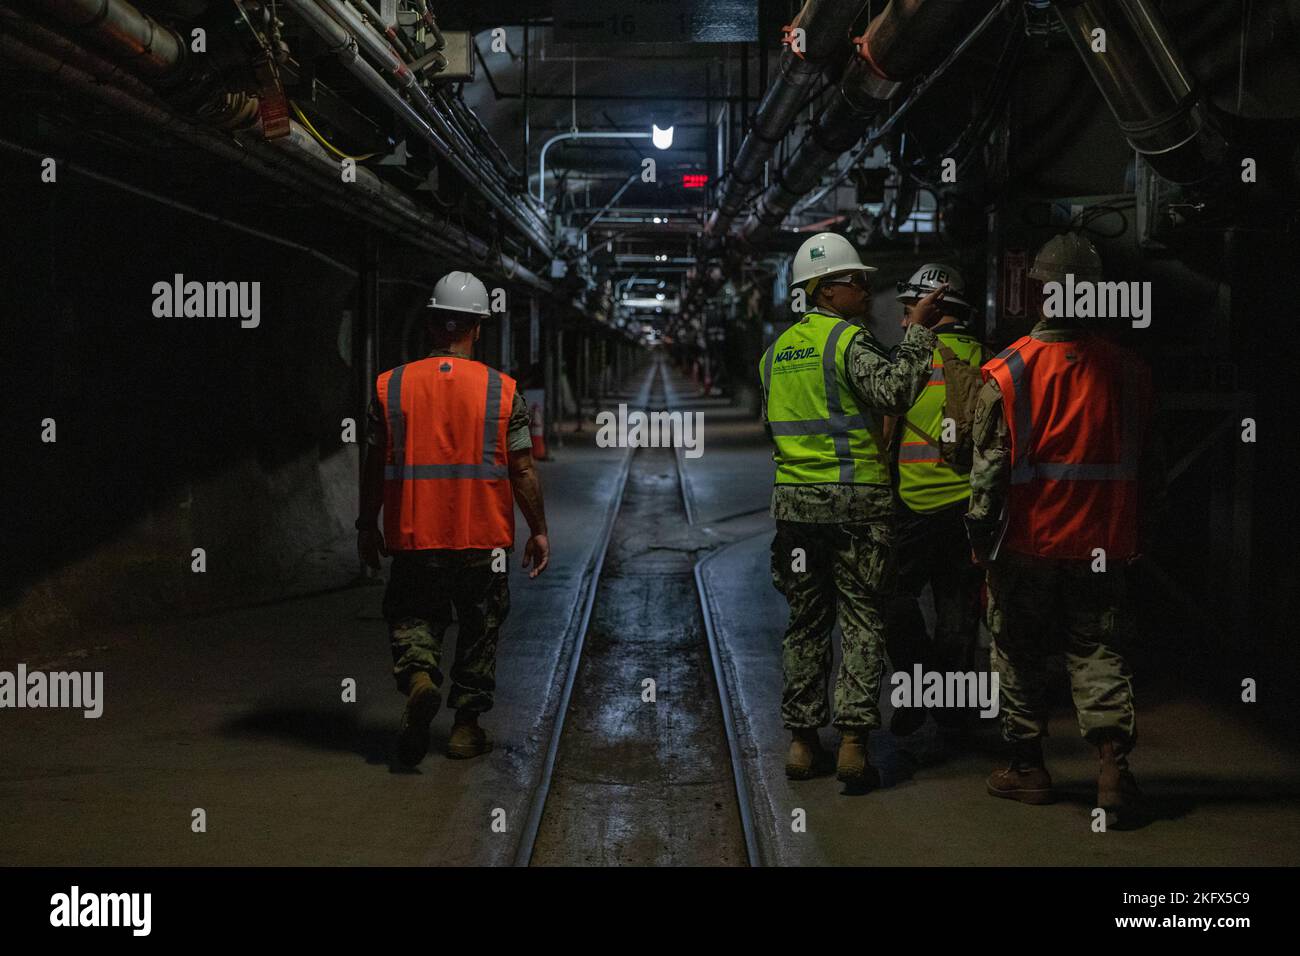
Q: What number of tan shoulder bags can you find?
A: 1